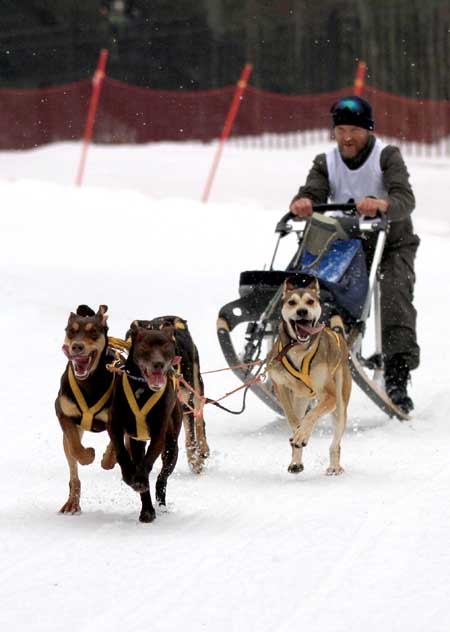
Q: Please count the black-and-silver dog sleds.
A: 1